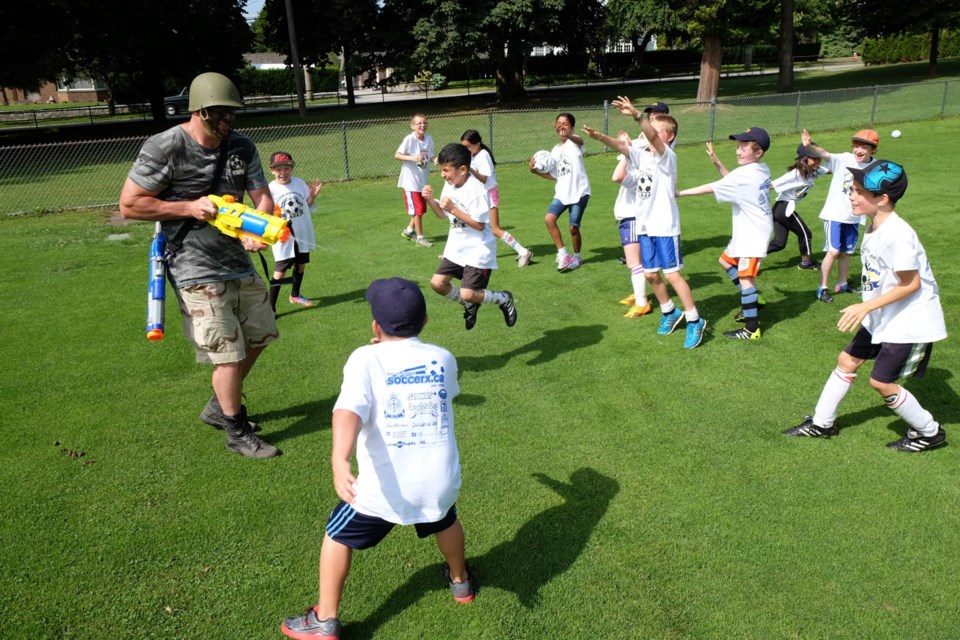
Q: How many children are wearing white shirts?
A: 13